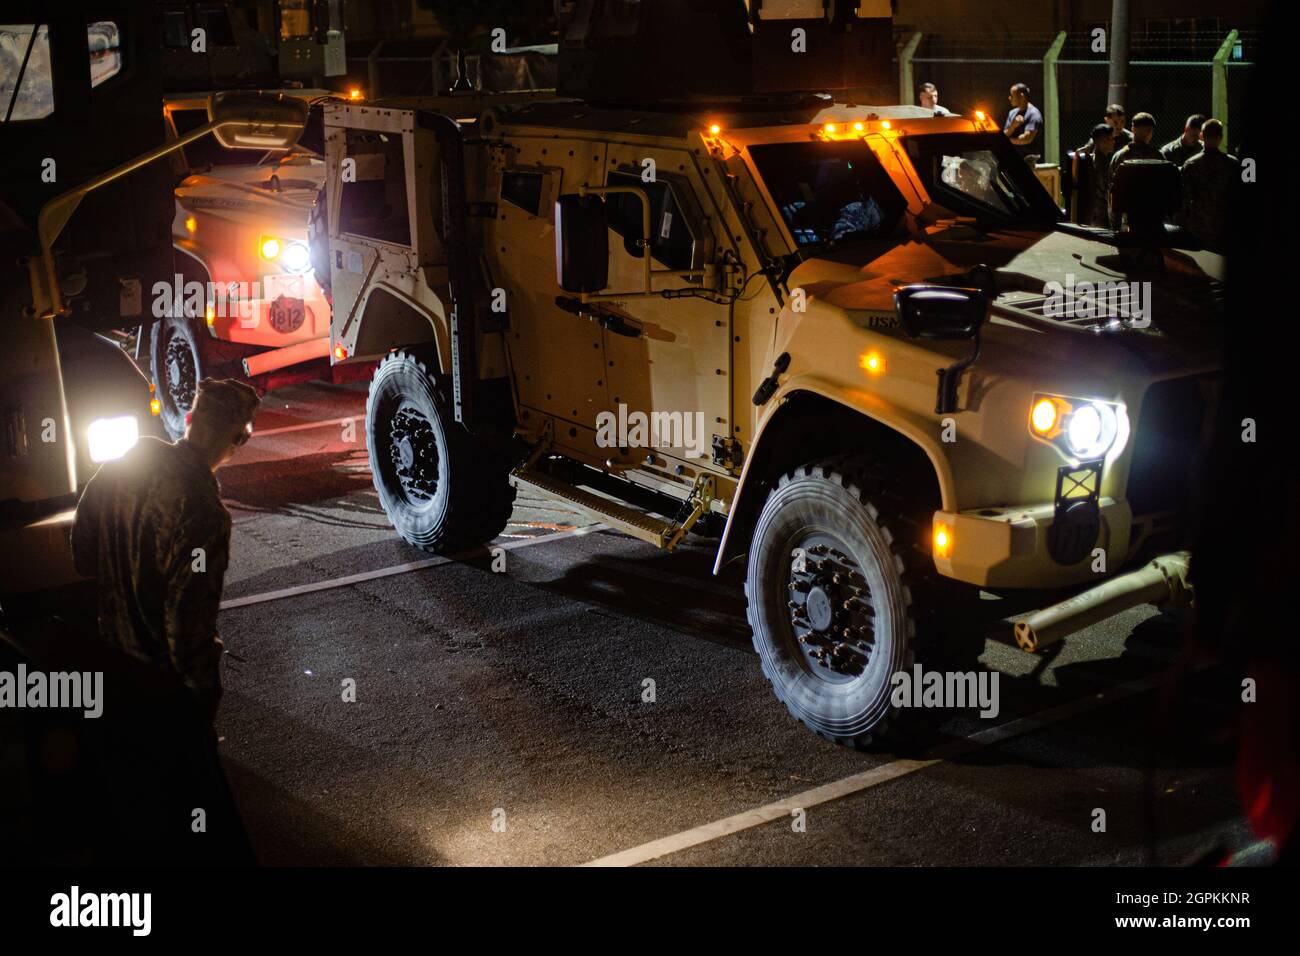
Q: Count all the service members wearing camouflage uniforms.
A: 6